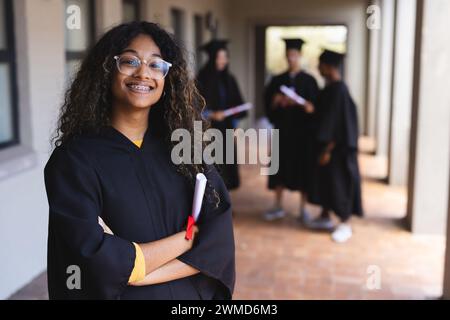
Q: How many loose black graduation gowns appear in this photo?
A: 4